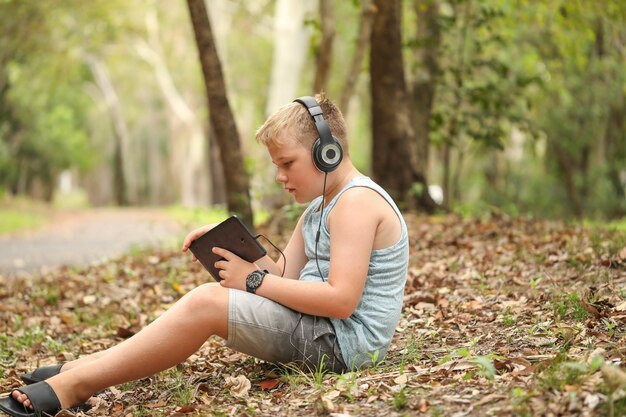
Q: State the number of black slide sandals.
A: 2